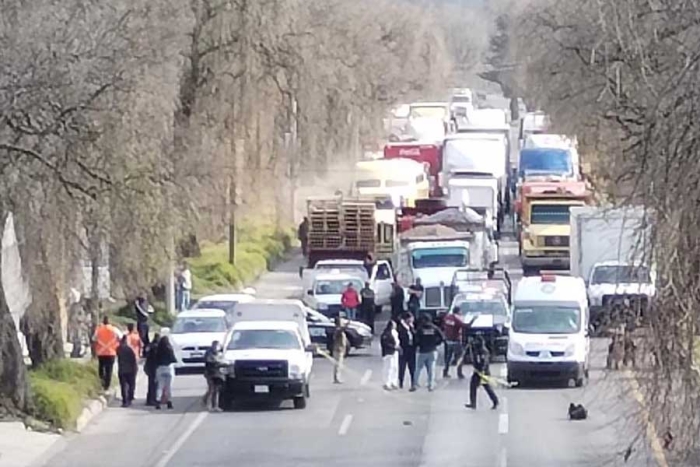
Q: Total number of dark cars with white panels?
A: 1